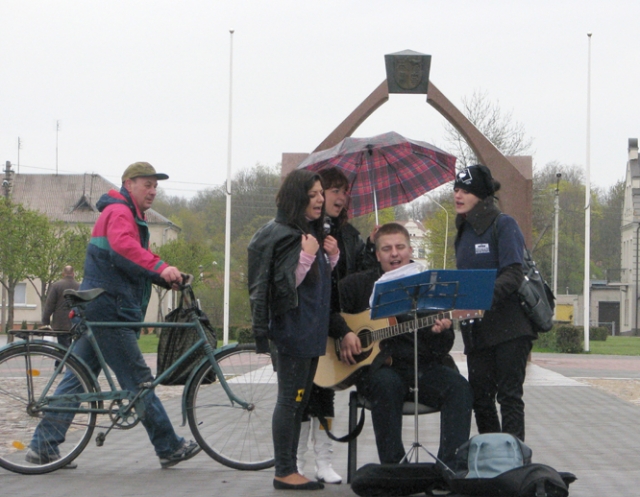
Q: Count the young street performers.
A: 4